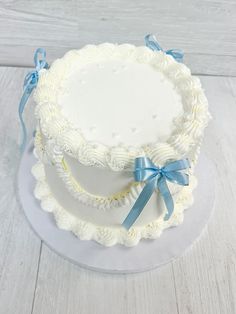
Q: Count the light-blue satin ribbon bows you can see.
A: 3